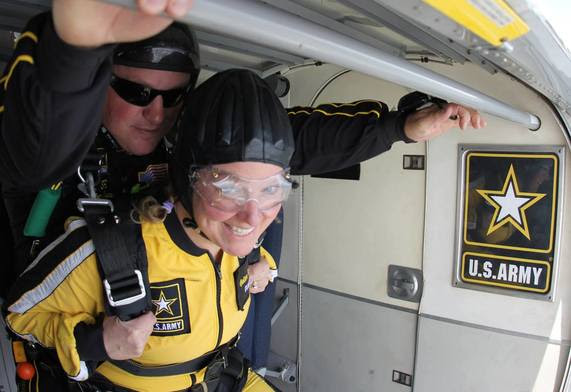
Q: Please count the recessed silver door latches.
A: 1